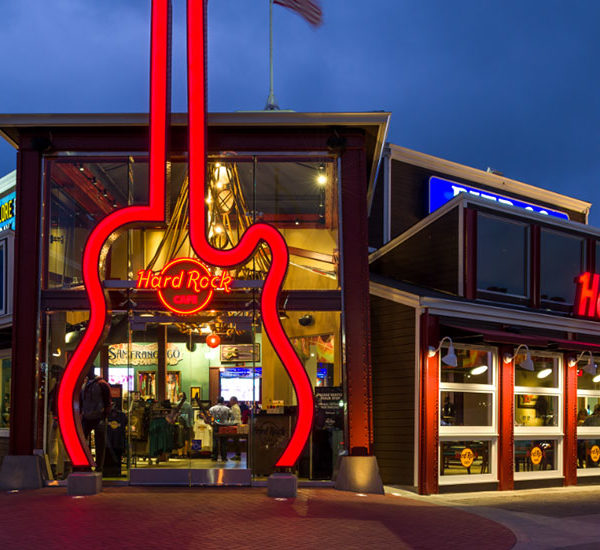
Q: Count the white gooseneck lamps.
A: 3